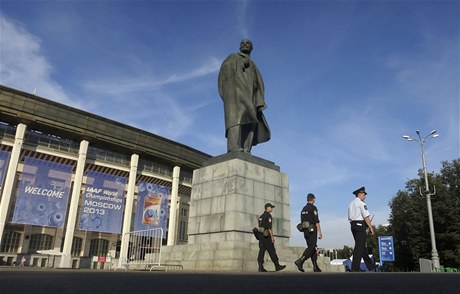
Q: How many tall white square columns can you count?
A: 4